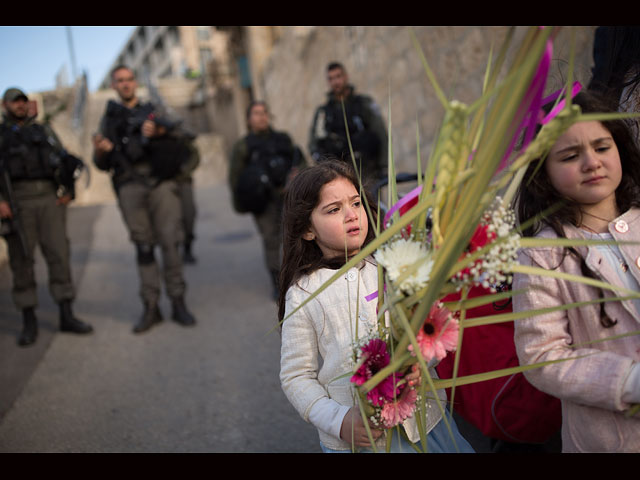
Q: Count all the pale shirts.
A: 2